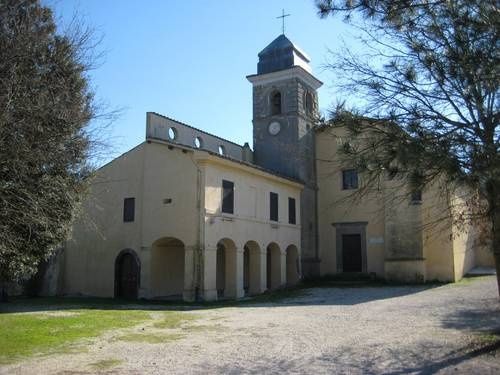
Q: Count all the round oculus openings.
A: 3